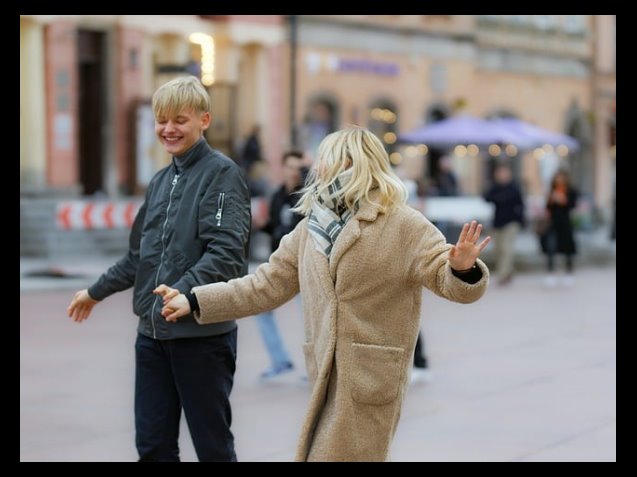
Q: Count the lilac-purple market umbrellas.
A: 2